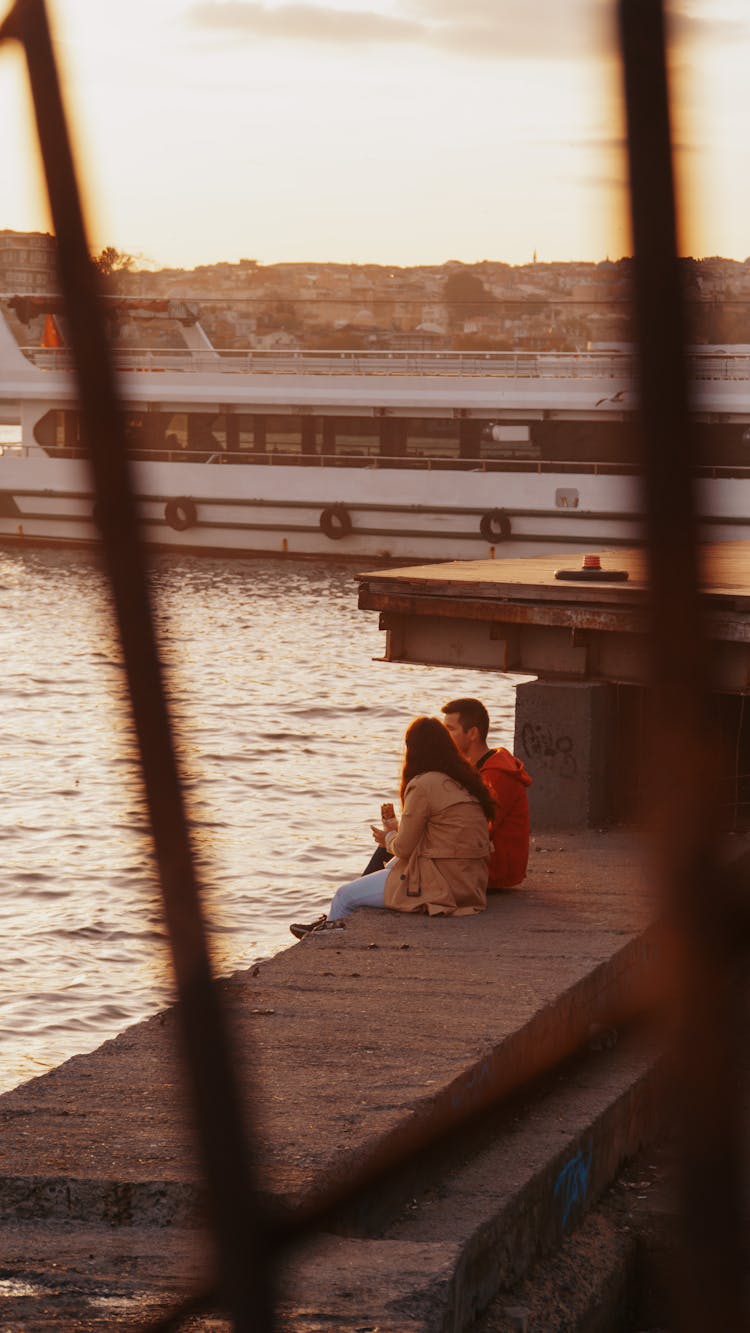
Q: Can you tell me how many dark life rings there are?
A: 3